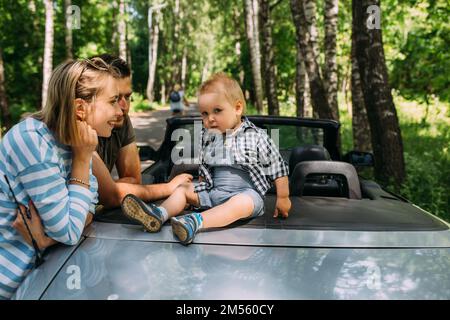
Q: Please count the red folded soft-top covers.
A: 0